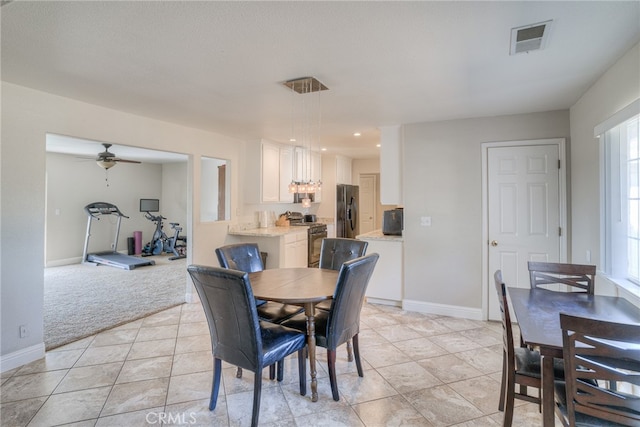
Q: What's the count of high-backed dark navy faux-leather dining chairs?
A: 4